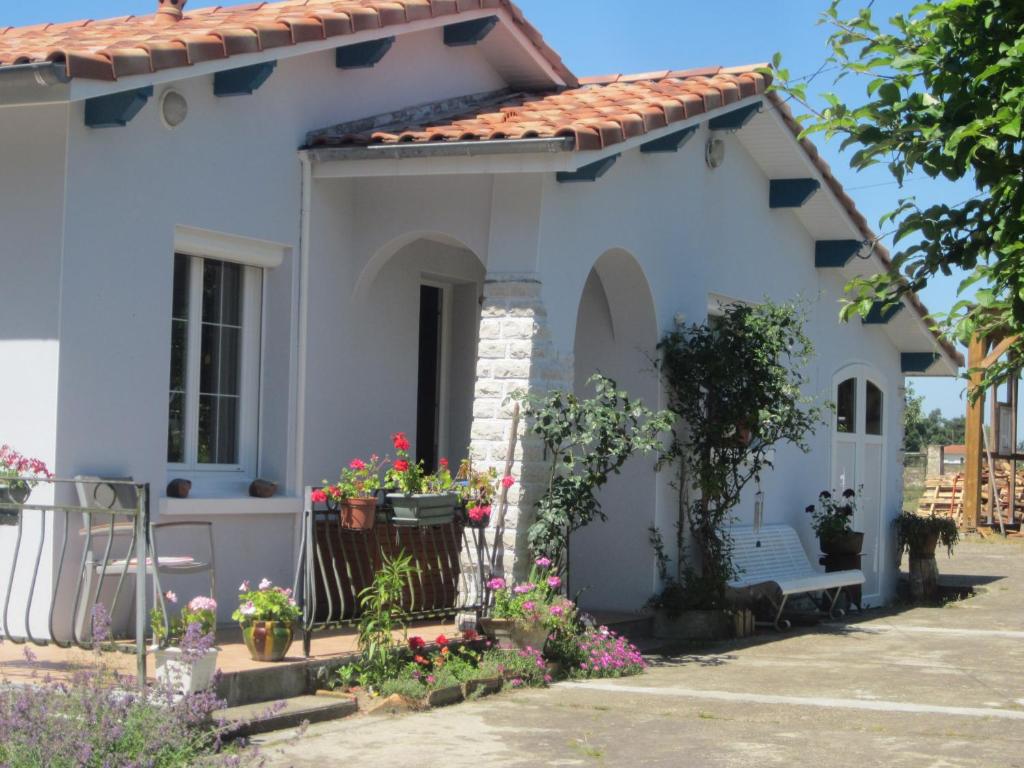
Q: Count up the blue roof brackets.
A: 11